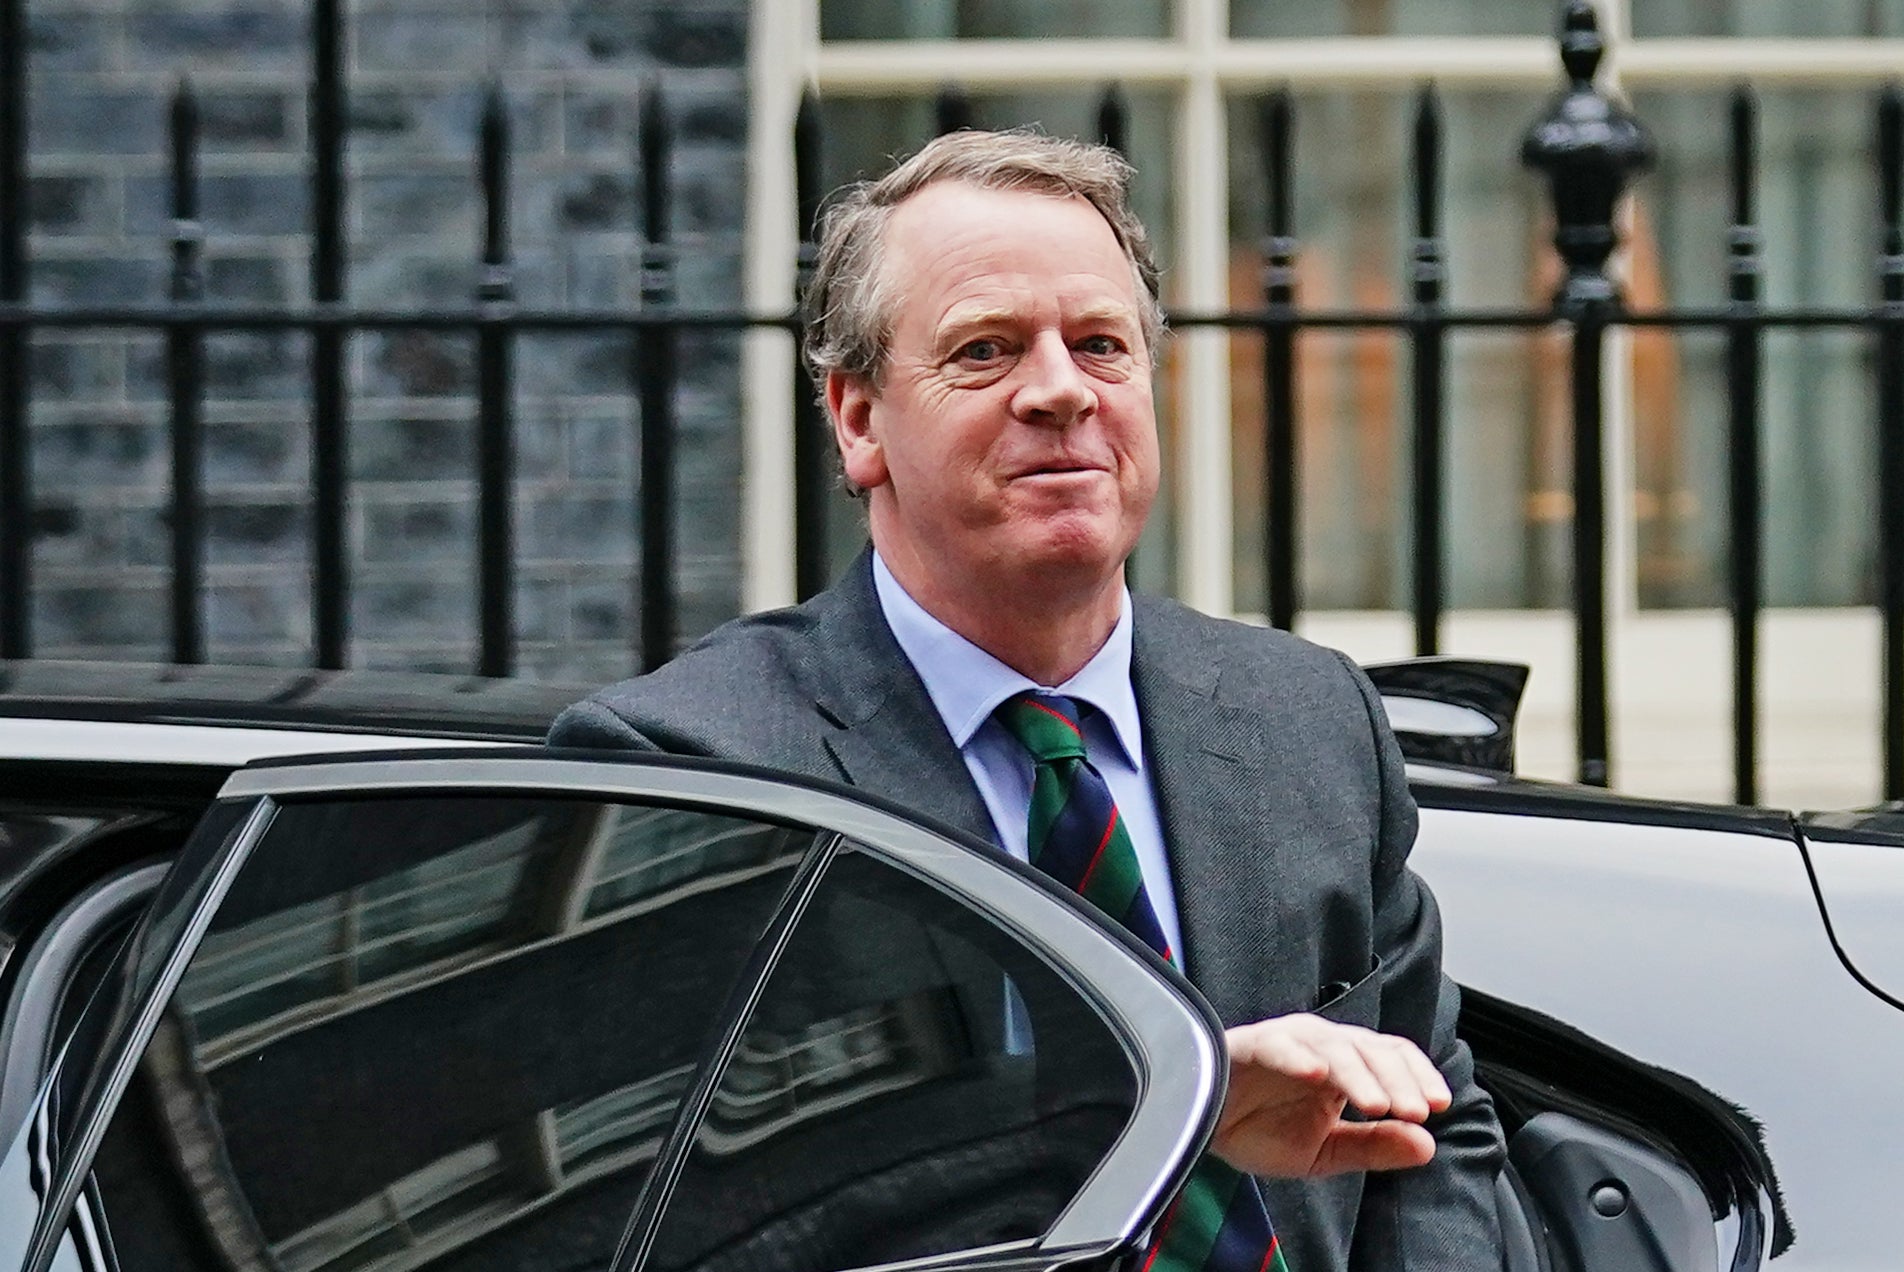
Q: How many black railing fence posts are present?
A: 13